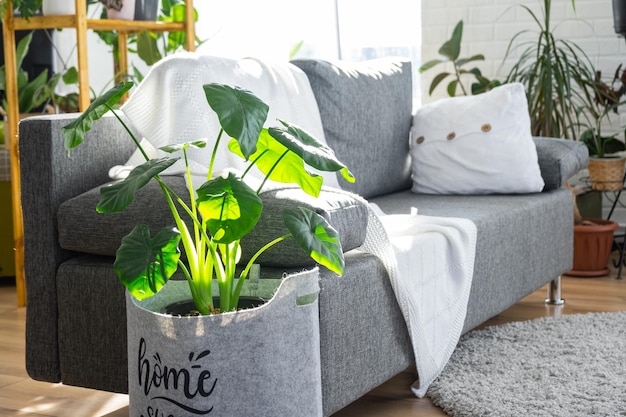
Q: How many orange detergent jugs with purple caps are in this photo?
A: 0